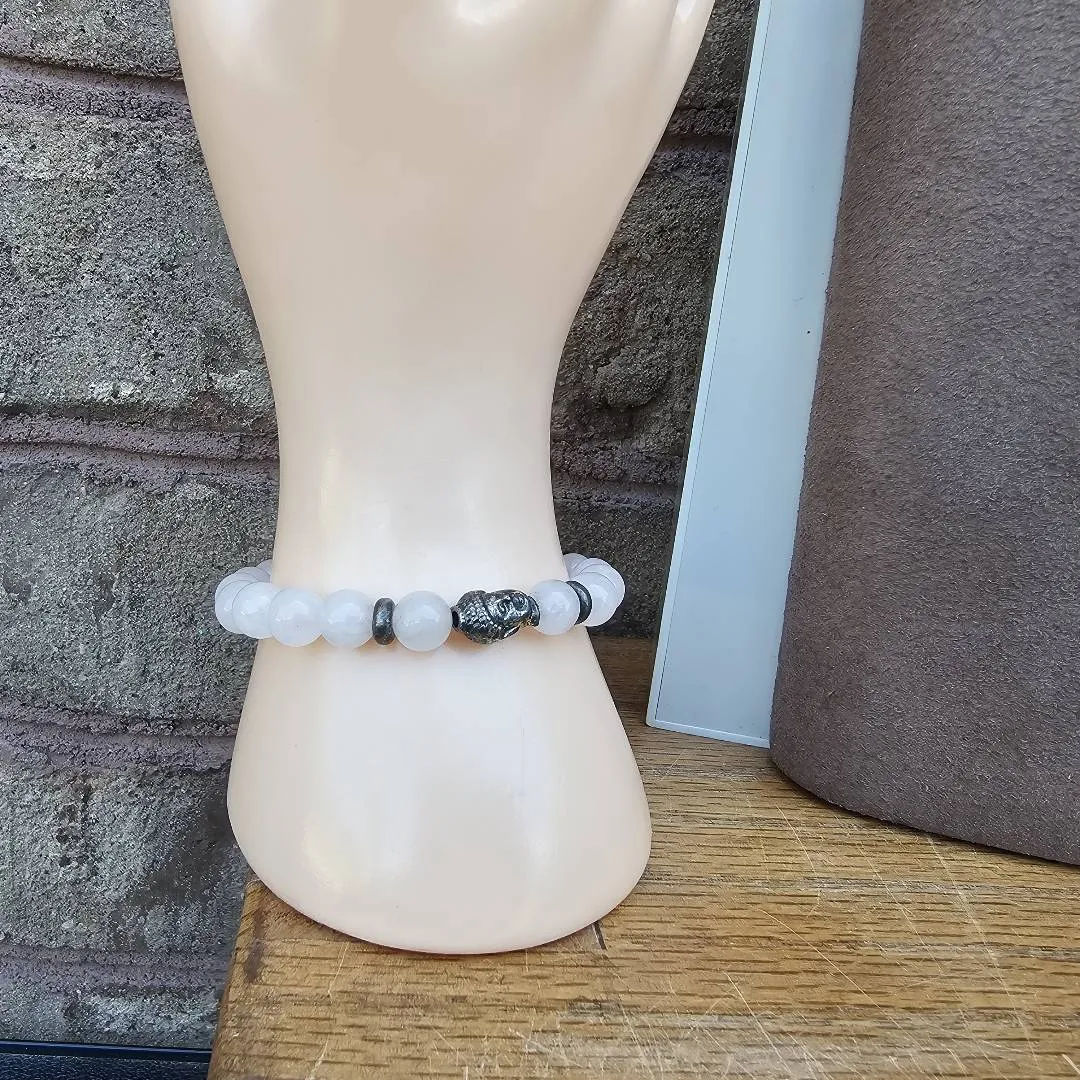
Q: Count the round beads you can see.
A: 13